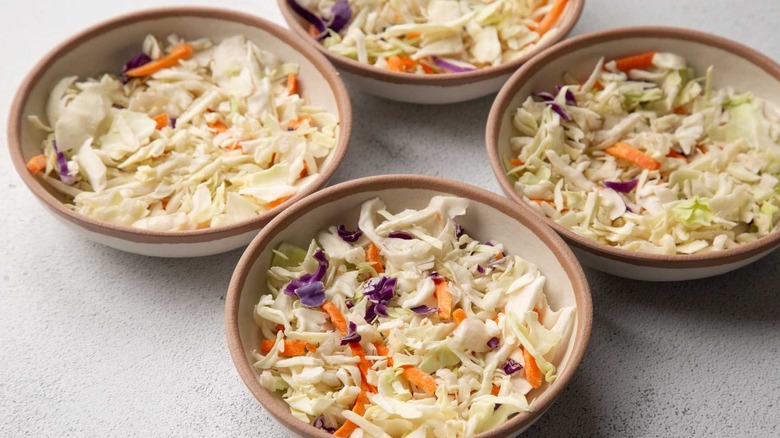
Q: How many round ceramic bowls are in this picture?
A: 4